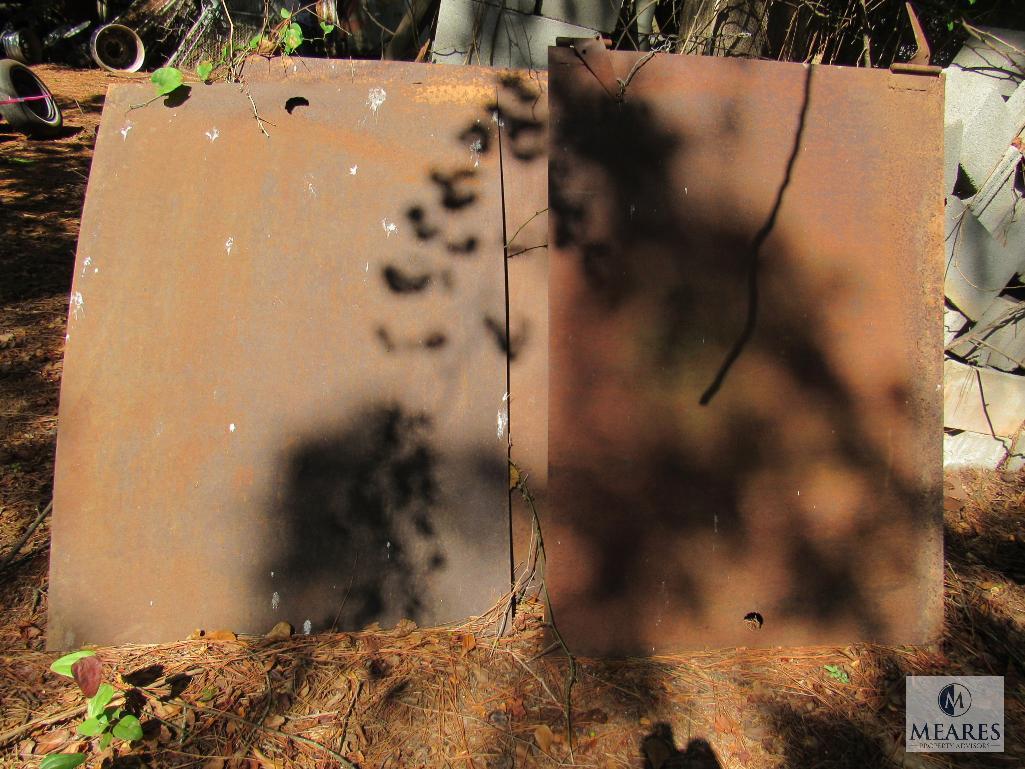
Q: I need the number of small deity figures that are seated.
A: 0